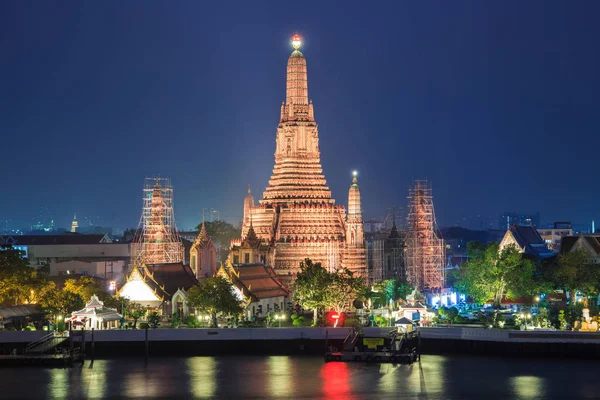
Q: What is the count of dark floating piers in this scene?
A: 2